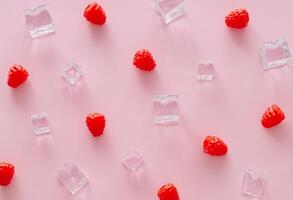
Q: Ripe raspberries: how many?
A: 9